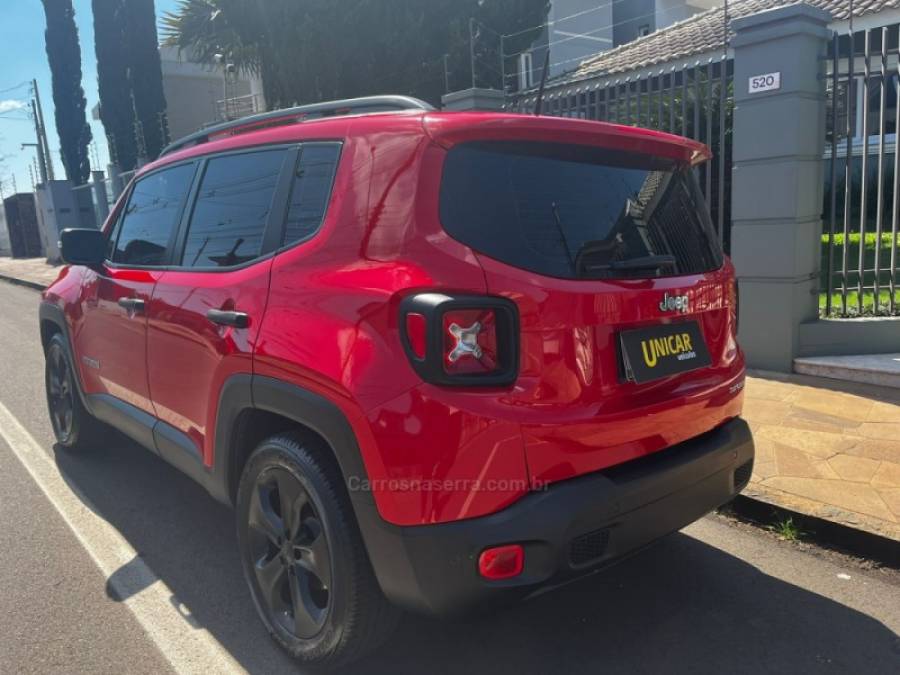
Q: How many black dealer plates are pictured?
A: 1